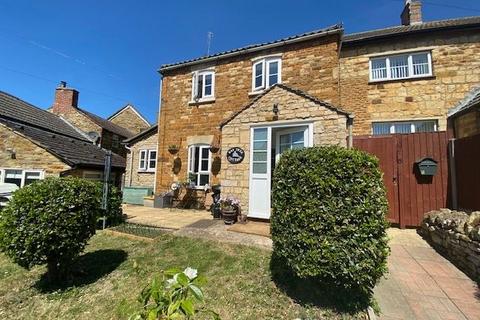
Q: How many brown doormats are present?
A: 1